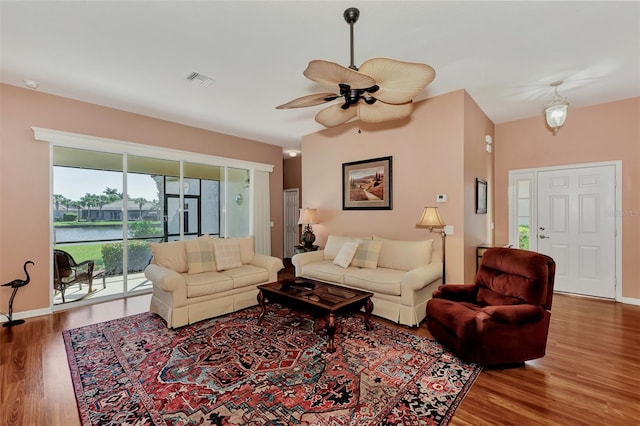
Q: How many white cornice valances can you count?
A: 1